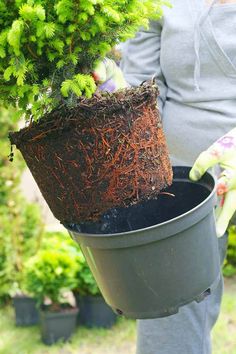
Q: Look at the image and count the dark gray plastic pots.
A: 4